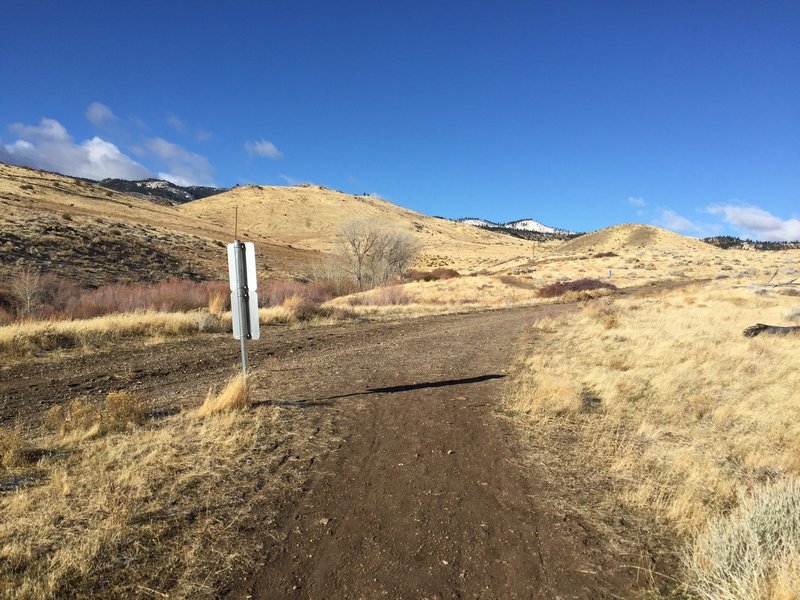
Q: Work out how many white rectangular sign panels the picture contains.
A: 2